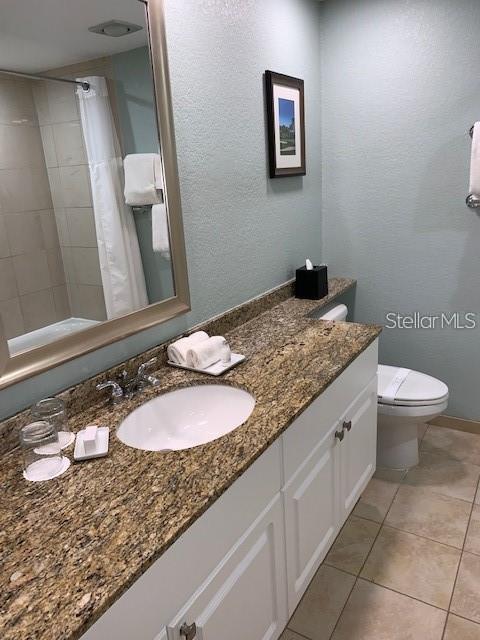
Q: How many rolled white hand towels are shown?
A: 2